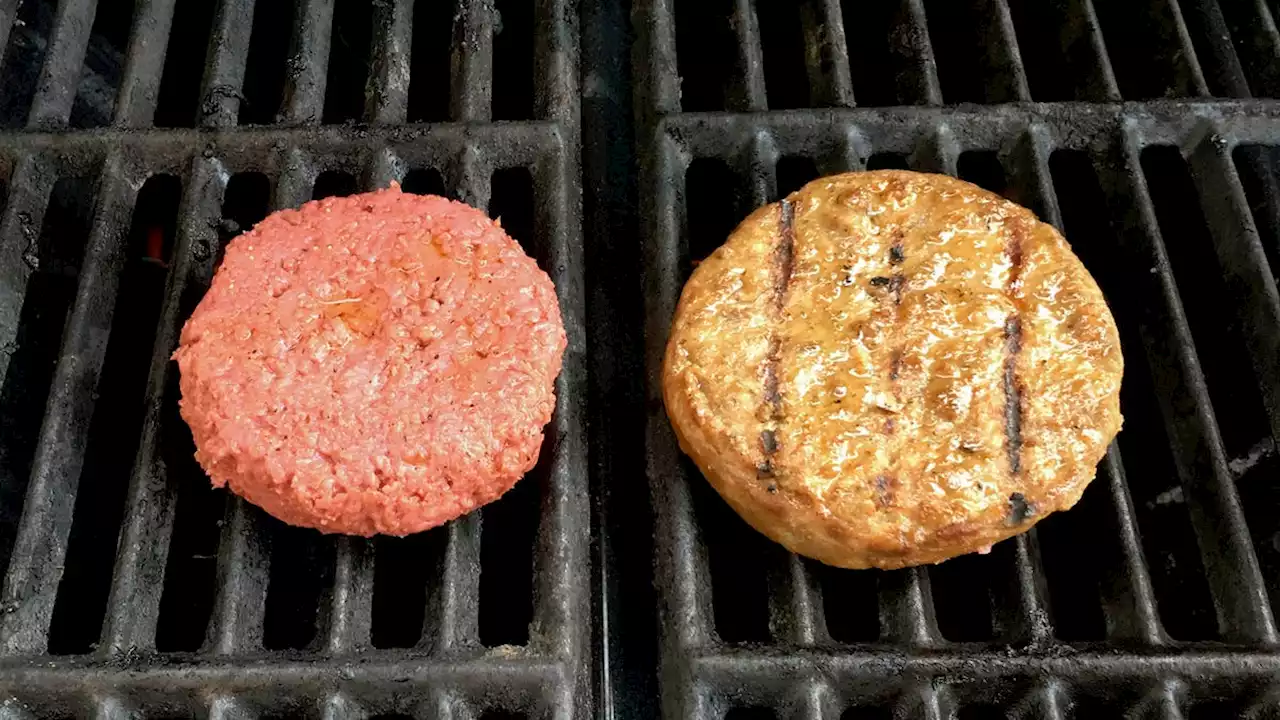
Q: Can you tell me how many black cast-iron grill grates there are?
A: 2